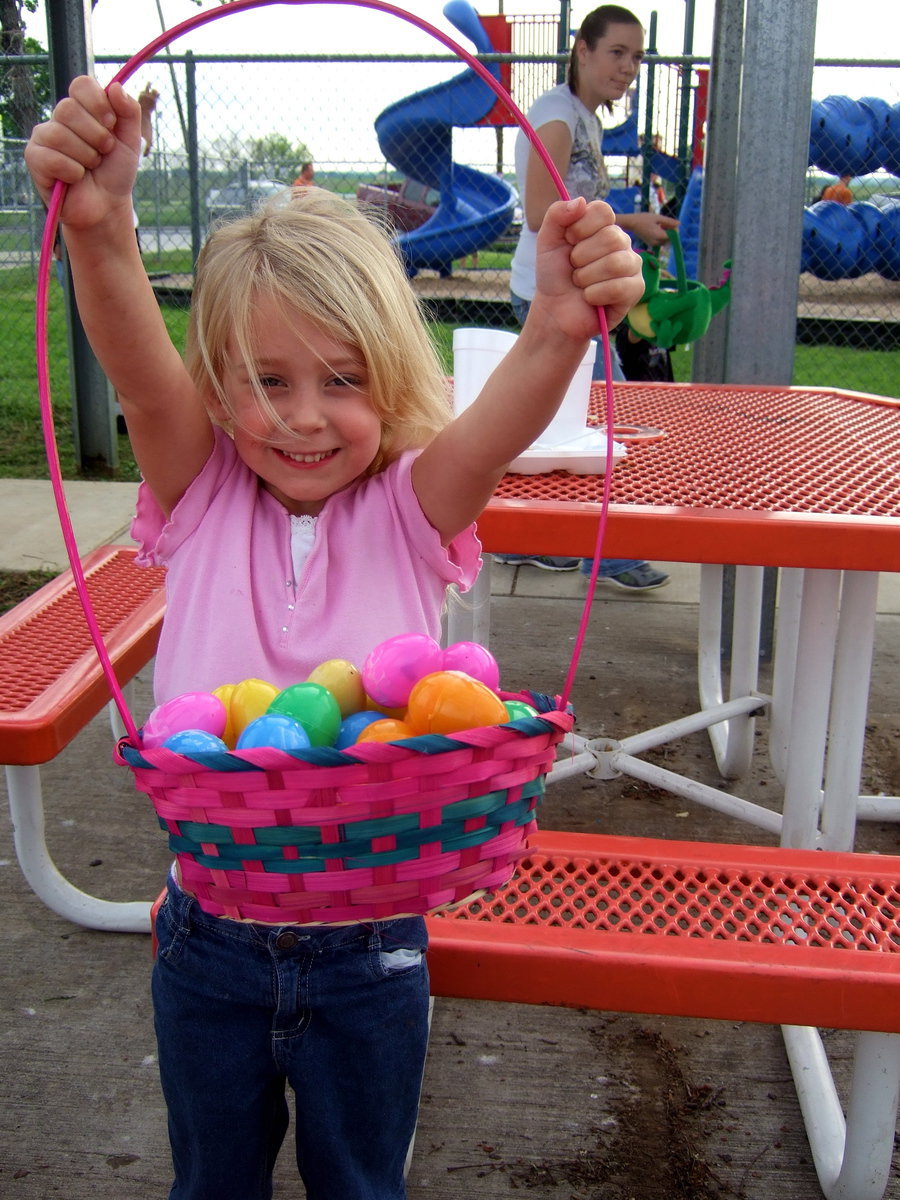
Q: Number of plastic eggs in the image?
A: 14